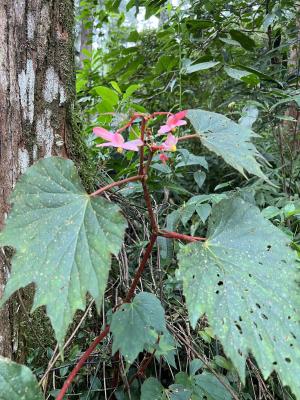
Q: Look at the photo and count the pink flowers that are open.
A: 3